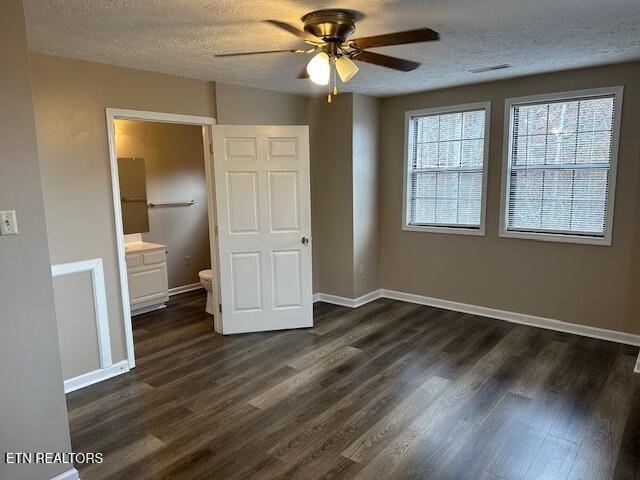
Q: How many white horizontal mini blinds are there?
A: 2